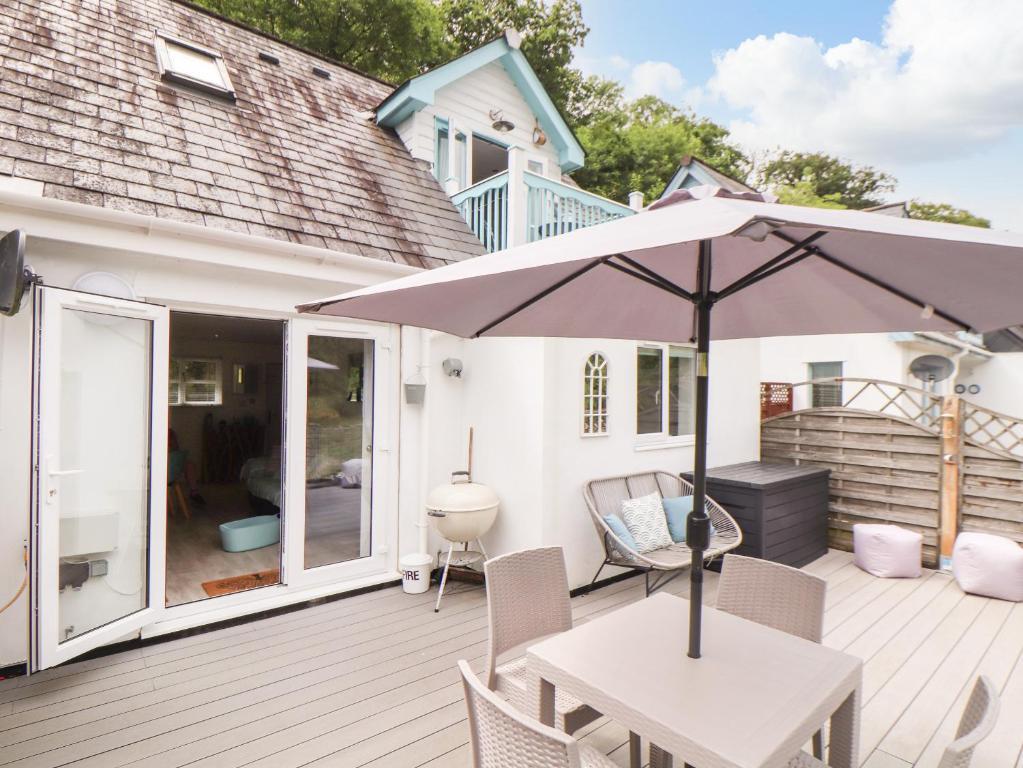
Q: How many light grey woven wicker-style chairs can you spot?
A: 4